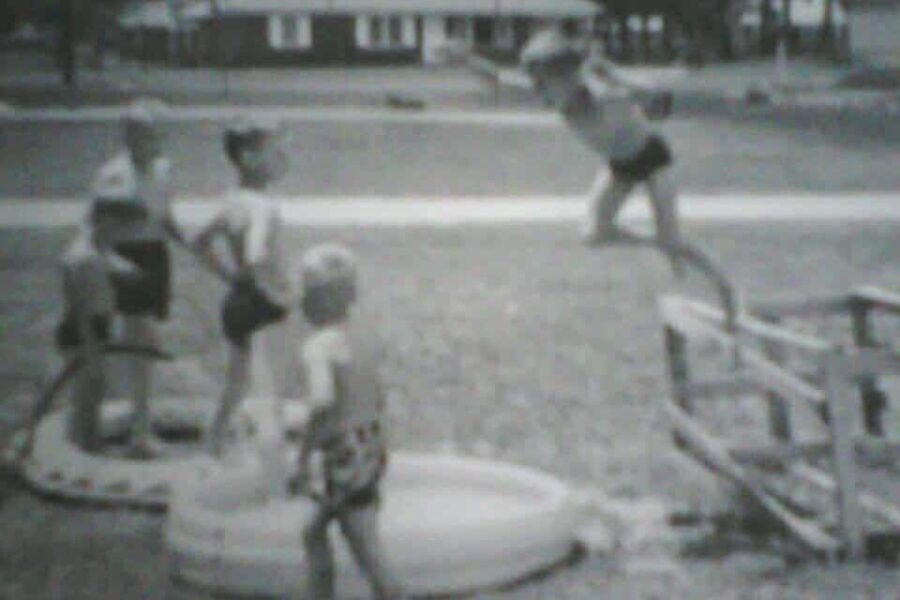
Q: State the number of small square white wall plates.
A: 0